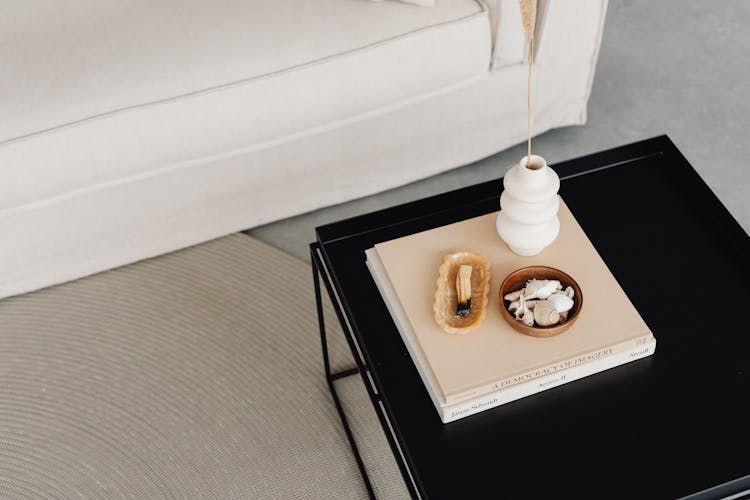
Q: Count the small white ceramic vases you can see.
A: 1